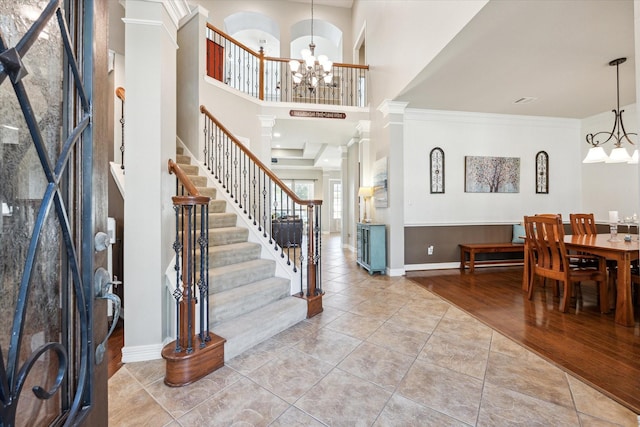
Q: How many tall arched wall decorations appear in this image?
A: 2